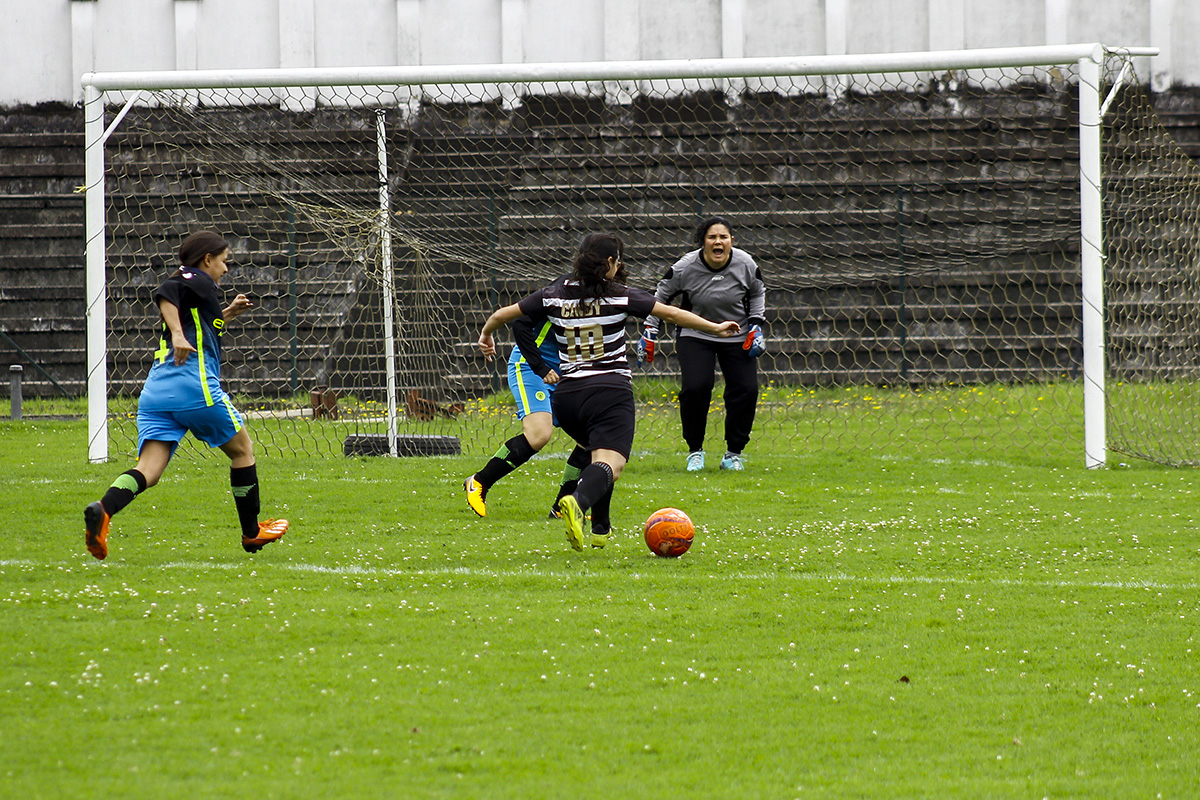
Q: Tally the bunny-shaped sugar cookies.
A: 0